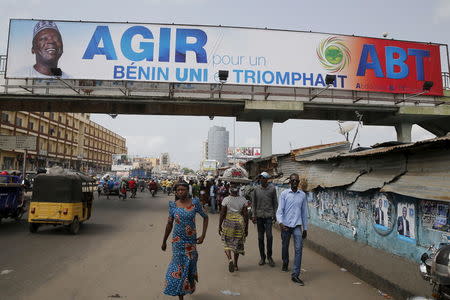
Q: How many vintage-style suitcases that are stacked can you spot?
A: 0